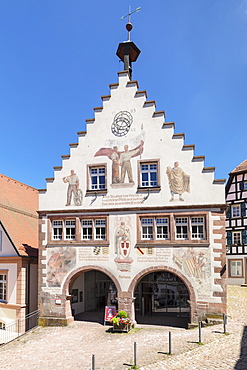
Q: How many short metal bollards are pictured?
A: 5